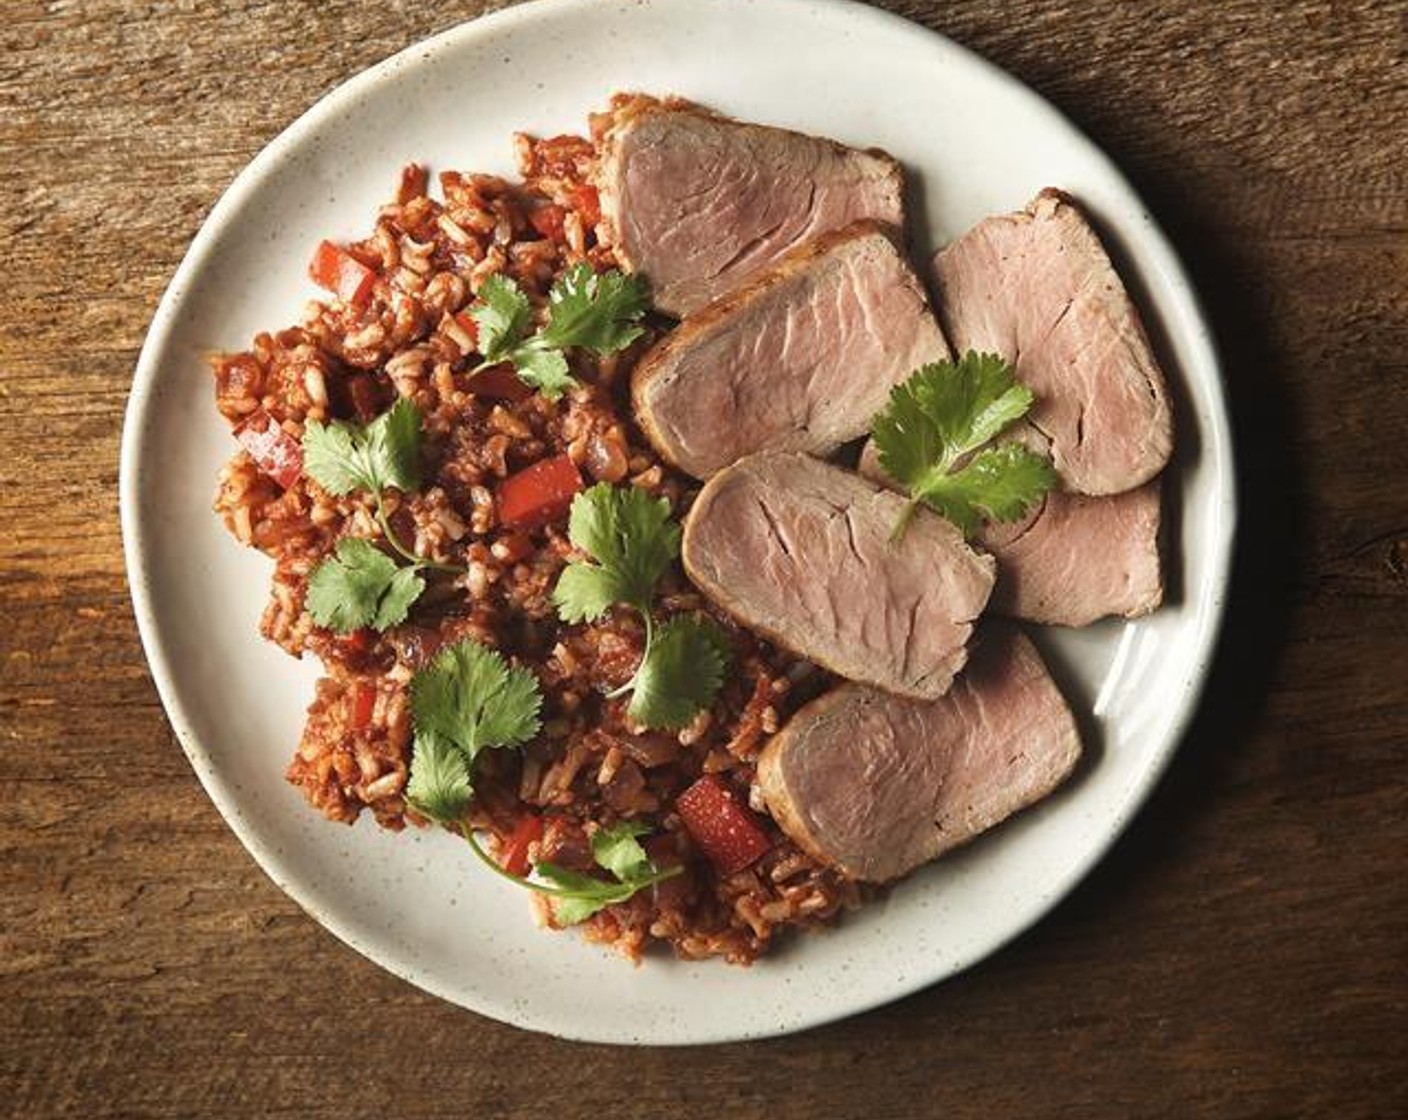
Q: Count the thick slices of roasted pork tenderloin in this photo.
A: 6